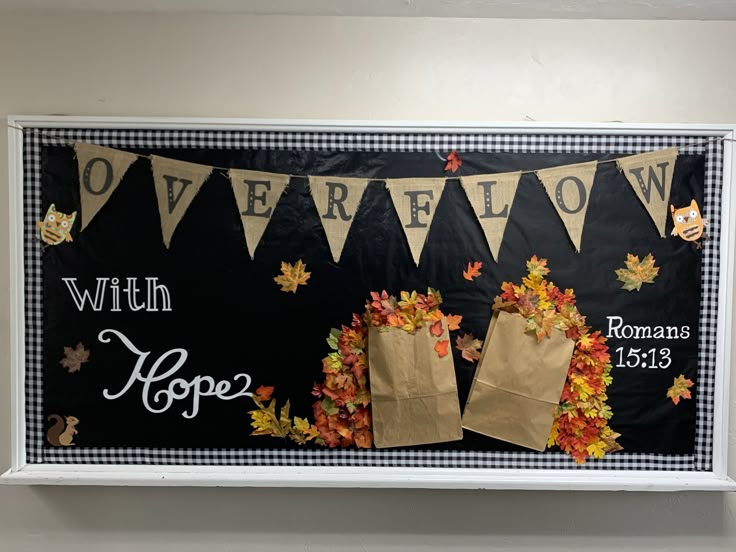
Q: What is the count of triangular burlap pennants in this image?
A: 8